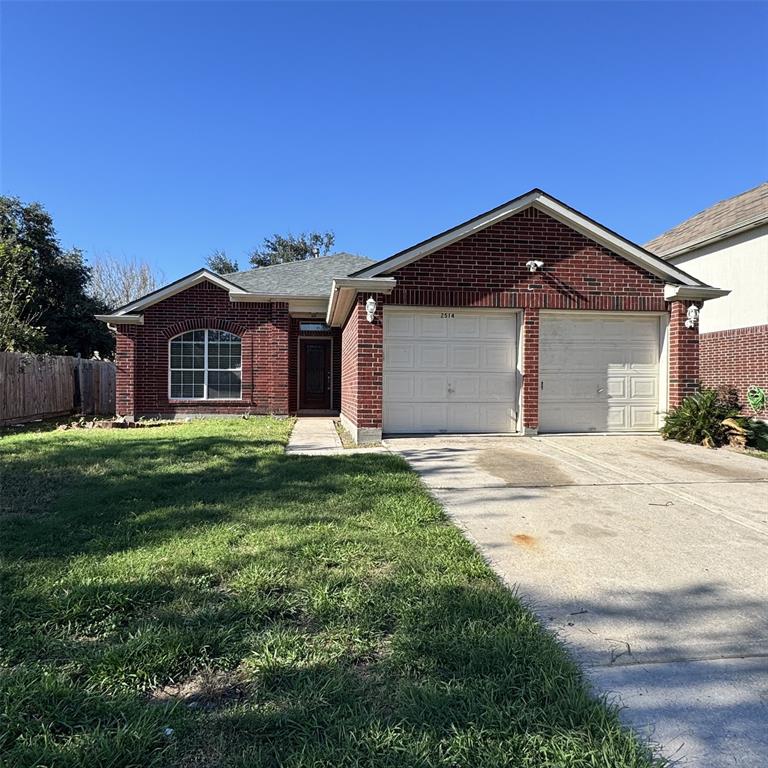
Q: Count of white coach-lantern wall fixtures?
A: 2